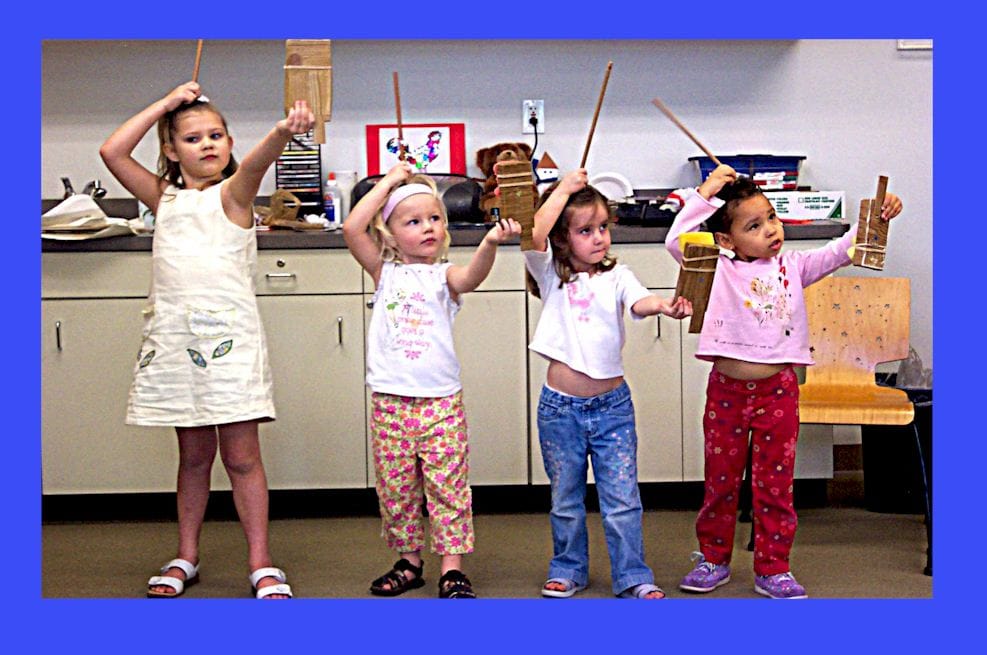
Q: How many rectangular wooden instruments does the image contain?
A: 4